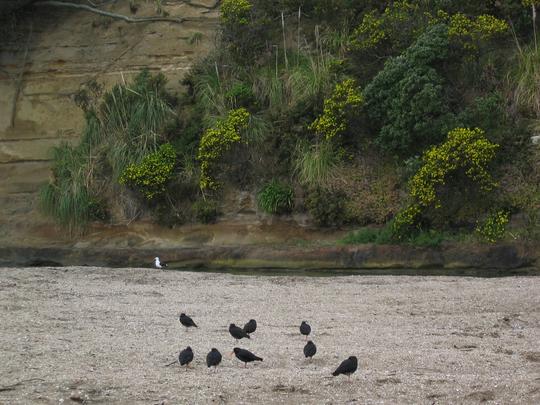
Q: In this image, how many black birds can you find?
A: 9